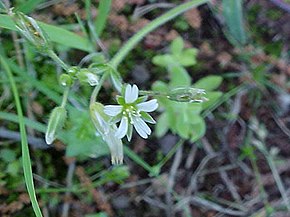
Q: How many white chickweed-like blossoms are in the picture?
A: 1